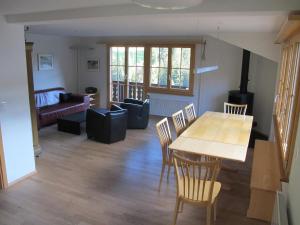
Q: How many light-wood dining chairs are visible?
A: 5